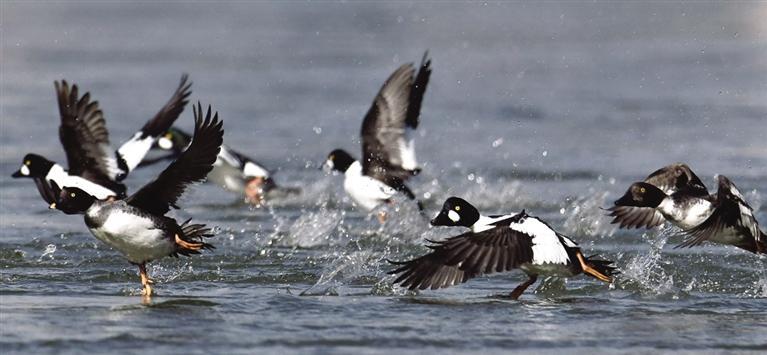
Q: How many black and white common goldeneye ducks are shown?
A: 6